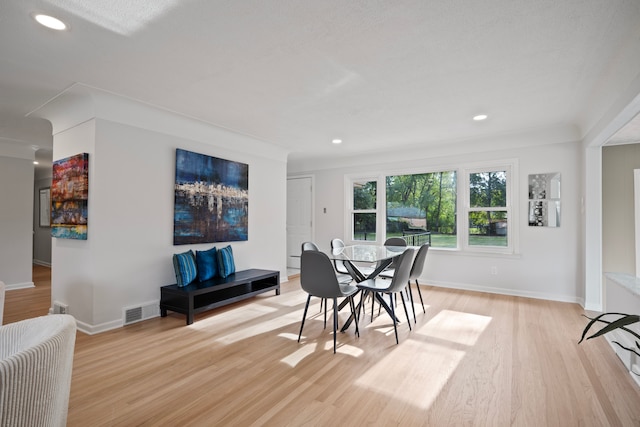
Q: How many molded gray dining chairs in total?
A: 6